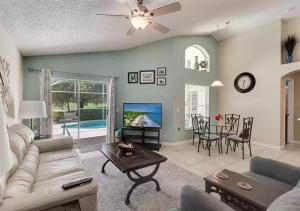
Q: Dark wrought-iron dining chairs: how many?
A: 4